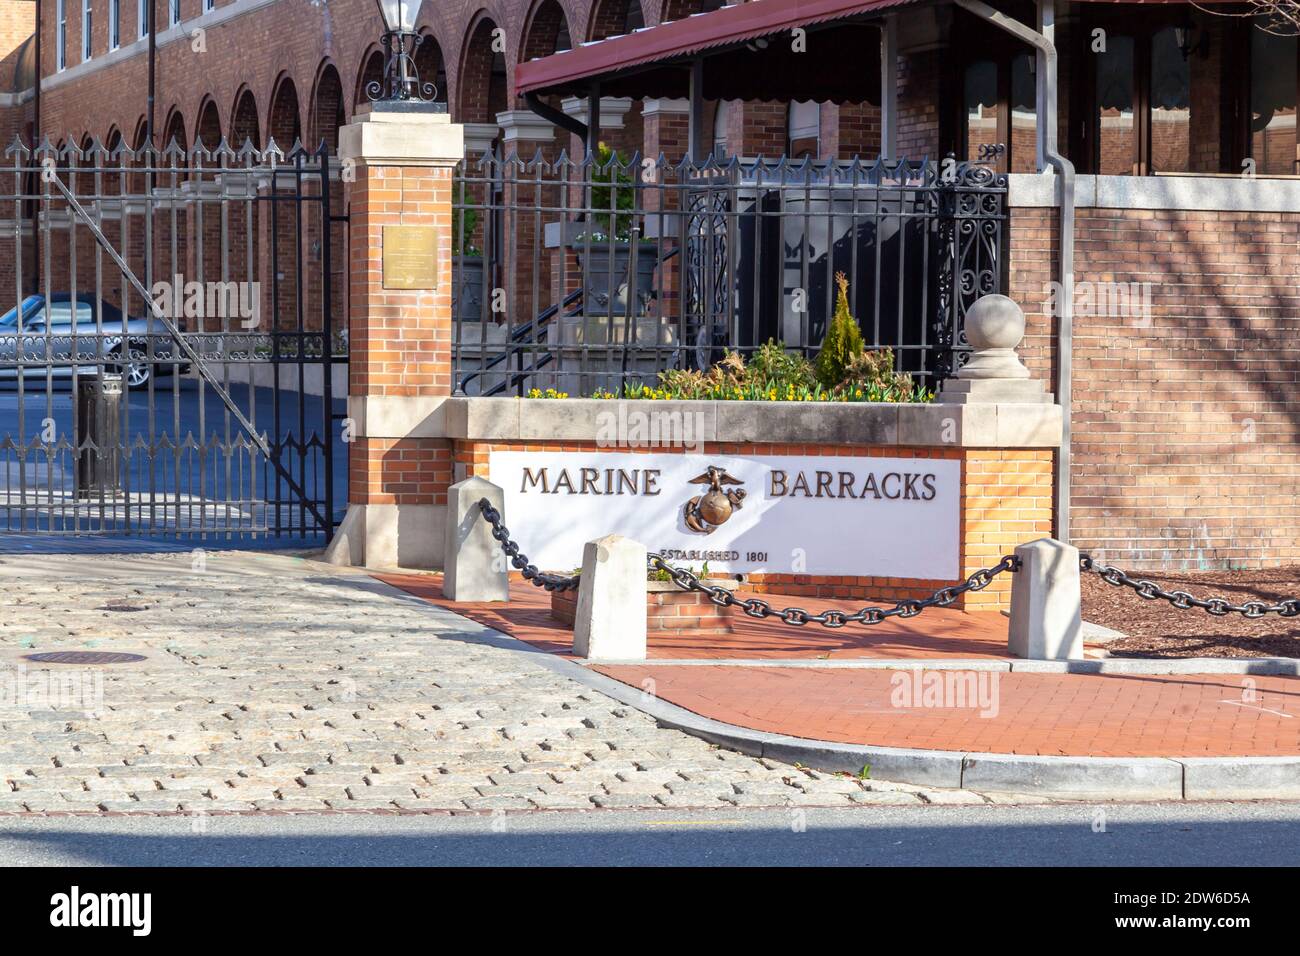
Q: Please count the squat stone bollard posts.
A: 3